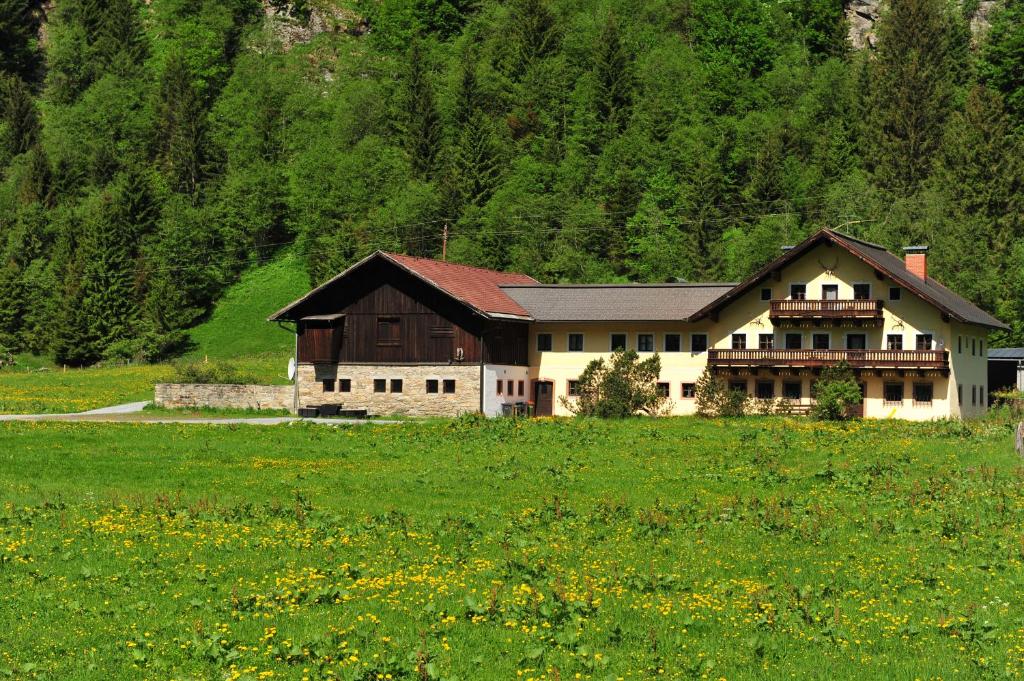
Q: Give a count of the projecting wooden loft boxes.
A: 1